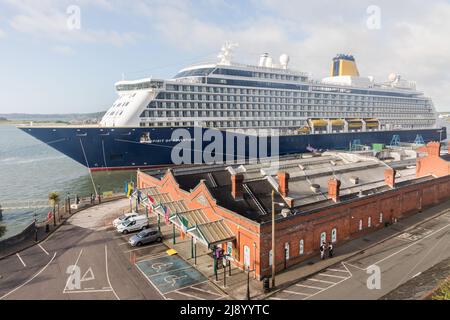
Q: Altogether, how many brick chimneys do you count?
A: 5